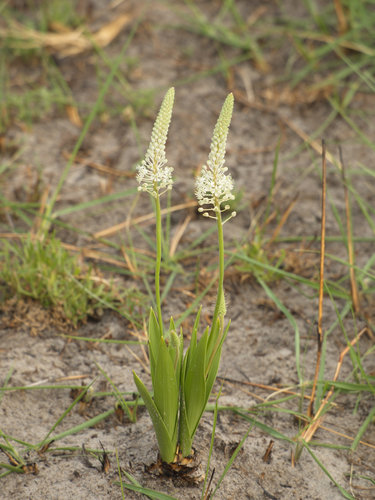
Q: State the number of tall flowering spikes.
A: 2